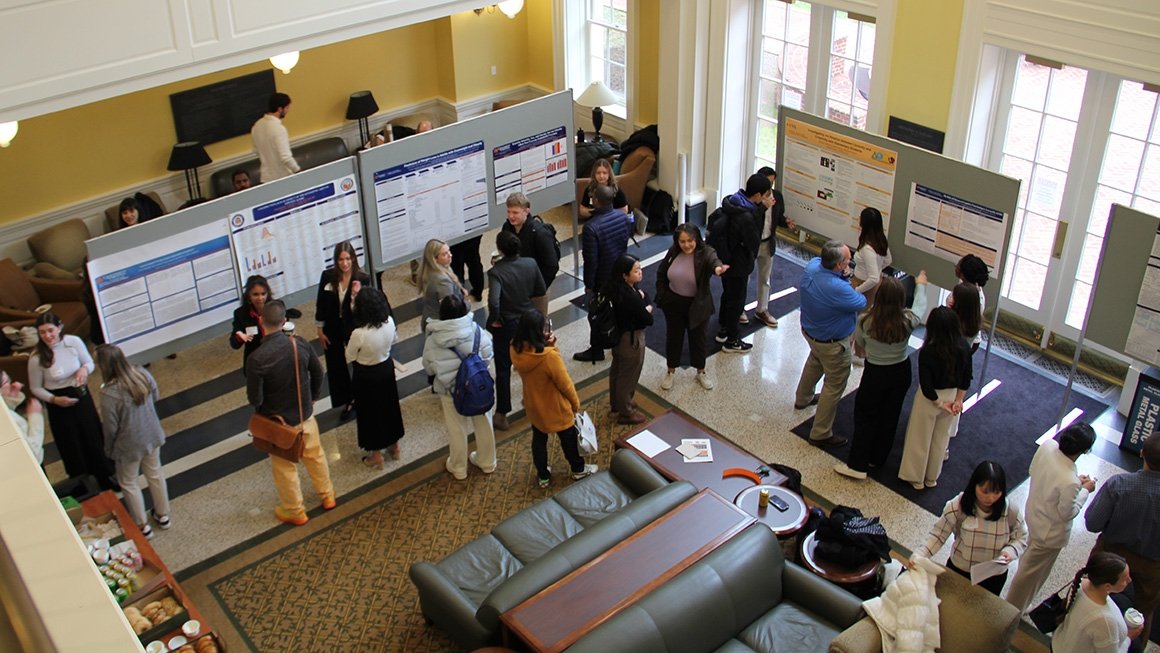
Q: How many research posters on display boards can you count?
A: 7